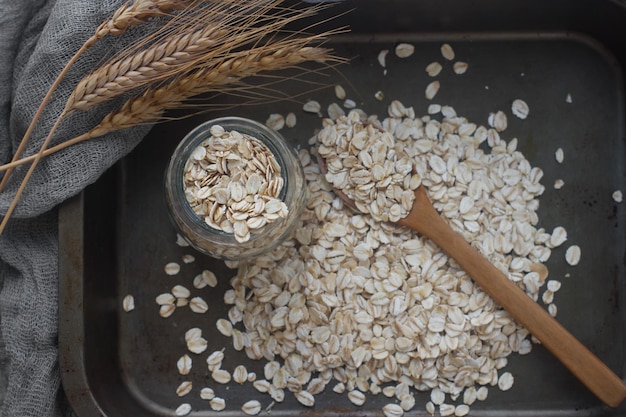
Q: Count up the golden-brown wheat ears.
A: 3